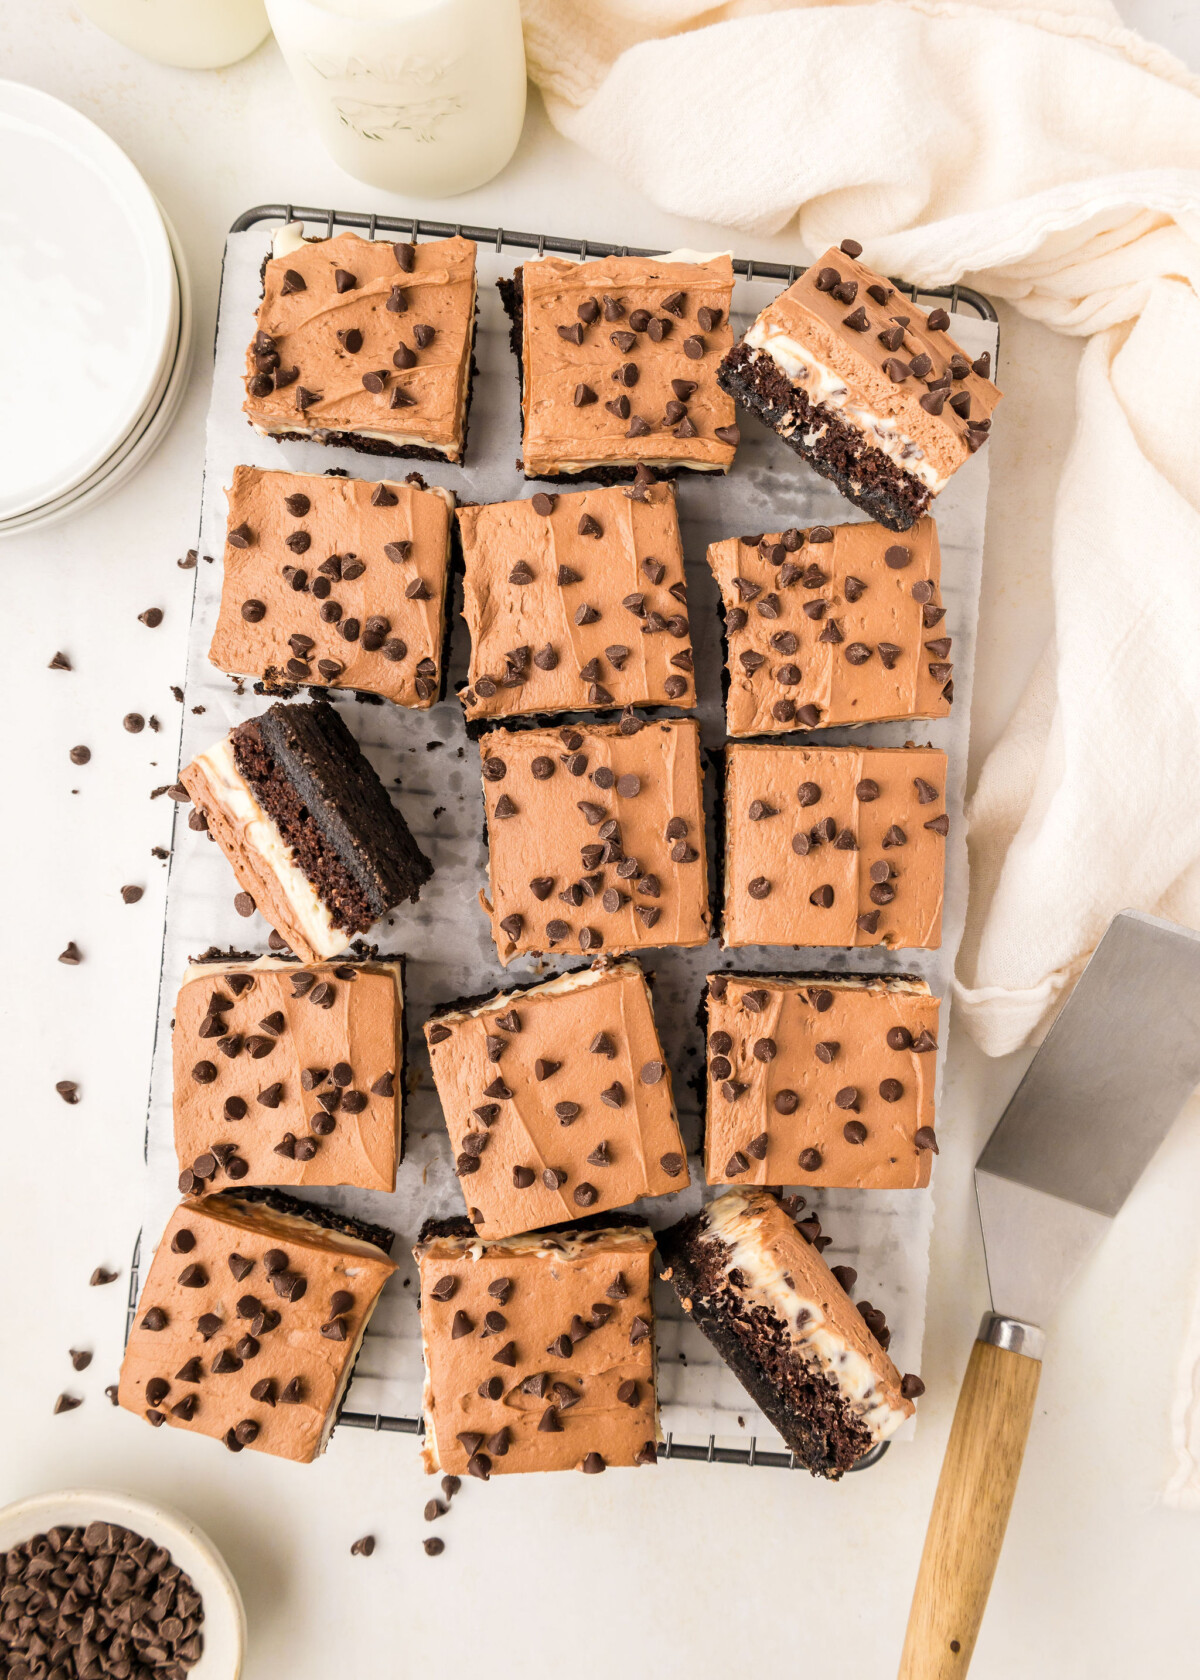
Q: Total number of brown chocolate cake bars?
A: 15